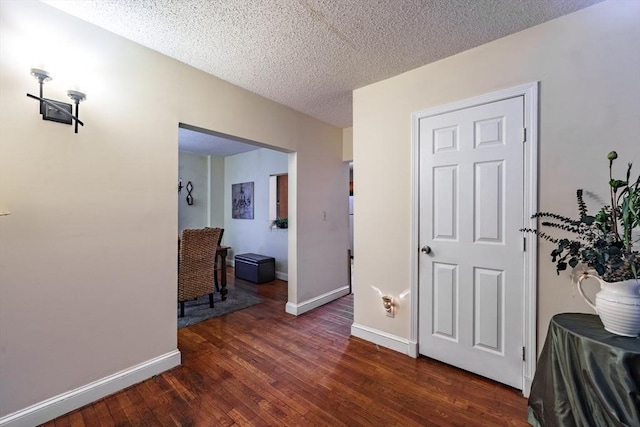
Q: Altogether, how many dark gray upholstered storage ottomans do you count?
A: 1